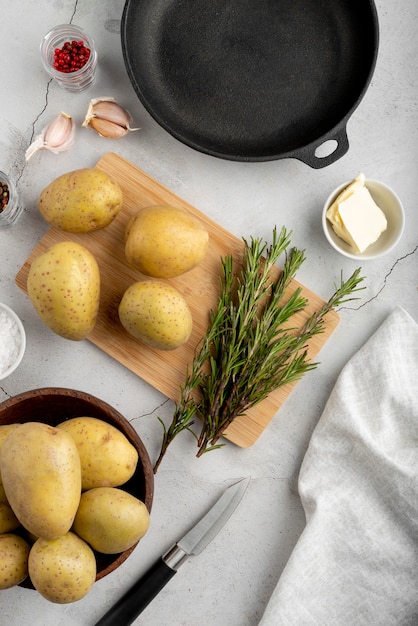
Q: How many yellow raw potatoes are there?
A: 11